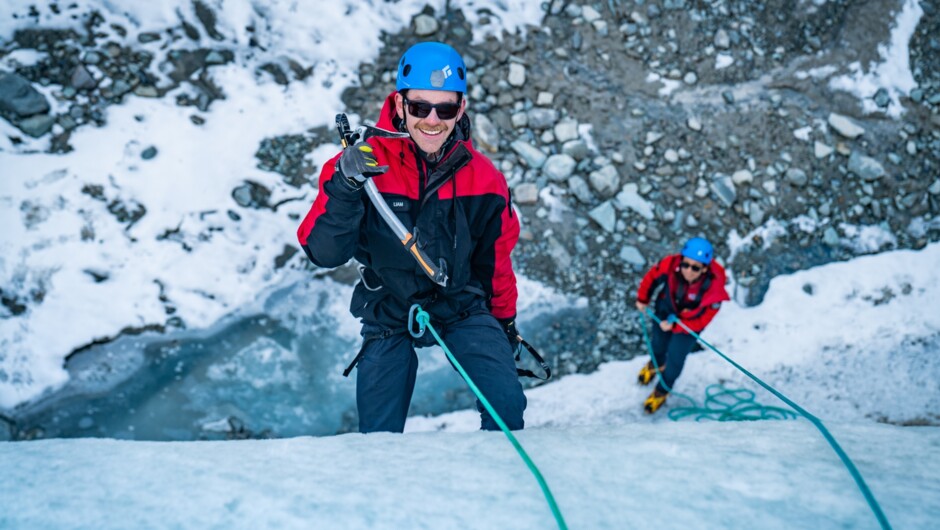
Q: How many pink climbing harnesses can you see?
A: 0